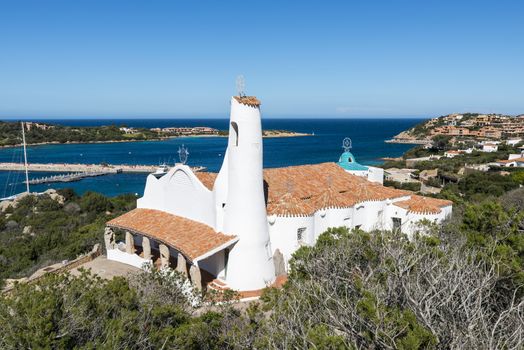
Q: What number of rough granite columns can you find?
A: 6